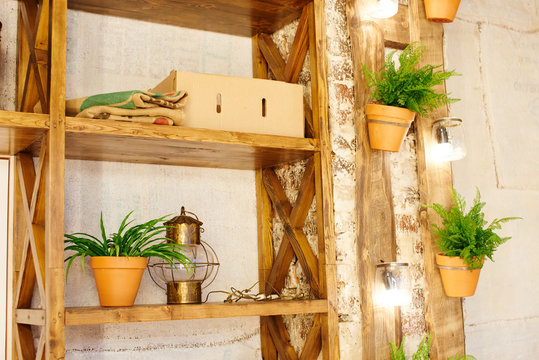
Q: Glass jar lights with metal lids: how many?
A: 3